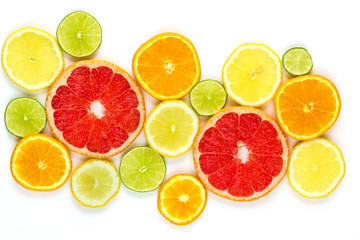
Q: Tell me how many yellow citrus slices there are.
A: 5